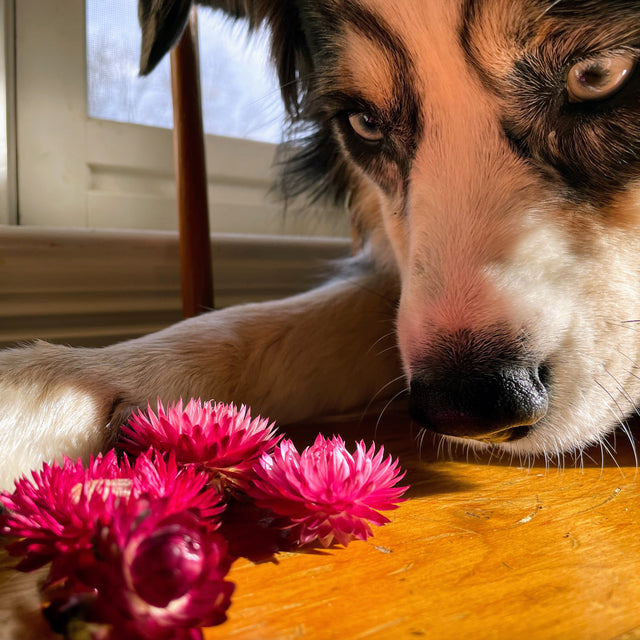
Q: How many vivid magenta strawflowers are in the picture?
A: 4